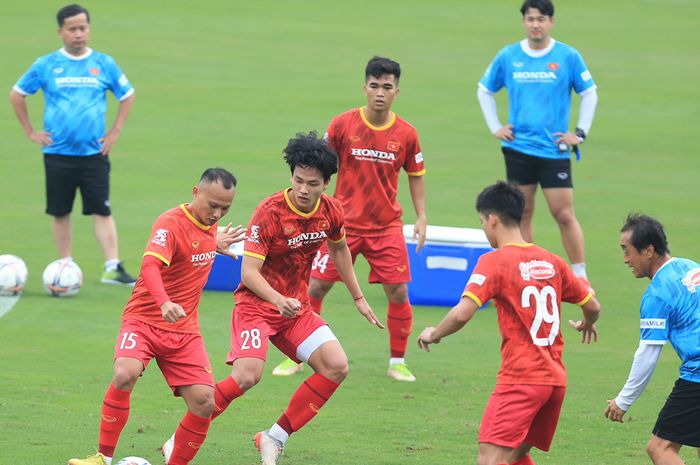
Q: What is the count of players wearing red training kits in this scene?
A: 4